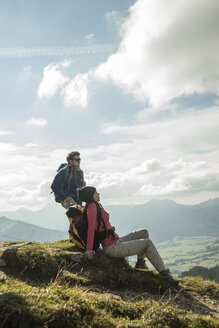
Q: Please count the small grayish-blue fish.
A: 0